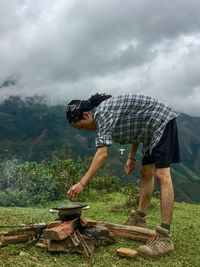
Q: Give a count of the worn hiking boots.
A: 2